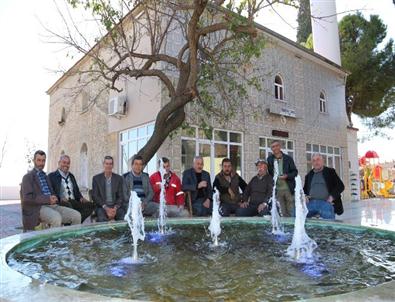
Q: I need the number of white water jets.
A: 5